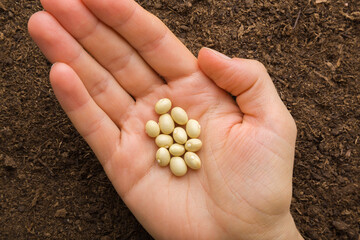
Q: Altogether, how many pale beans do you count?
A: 12